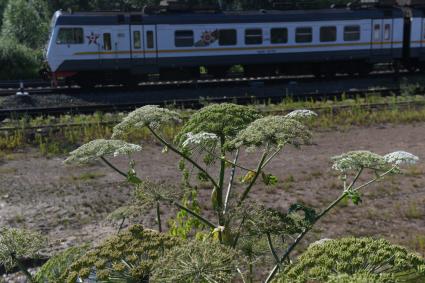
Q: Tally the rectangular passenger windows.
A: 7